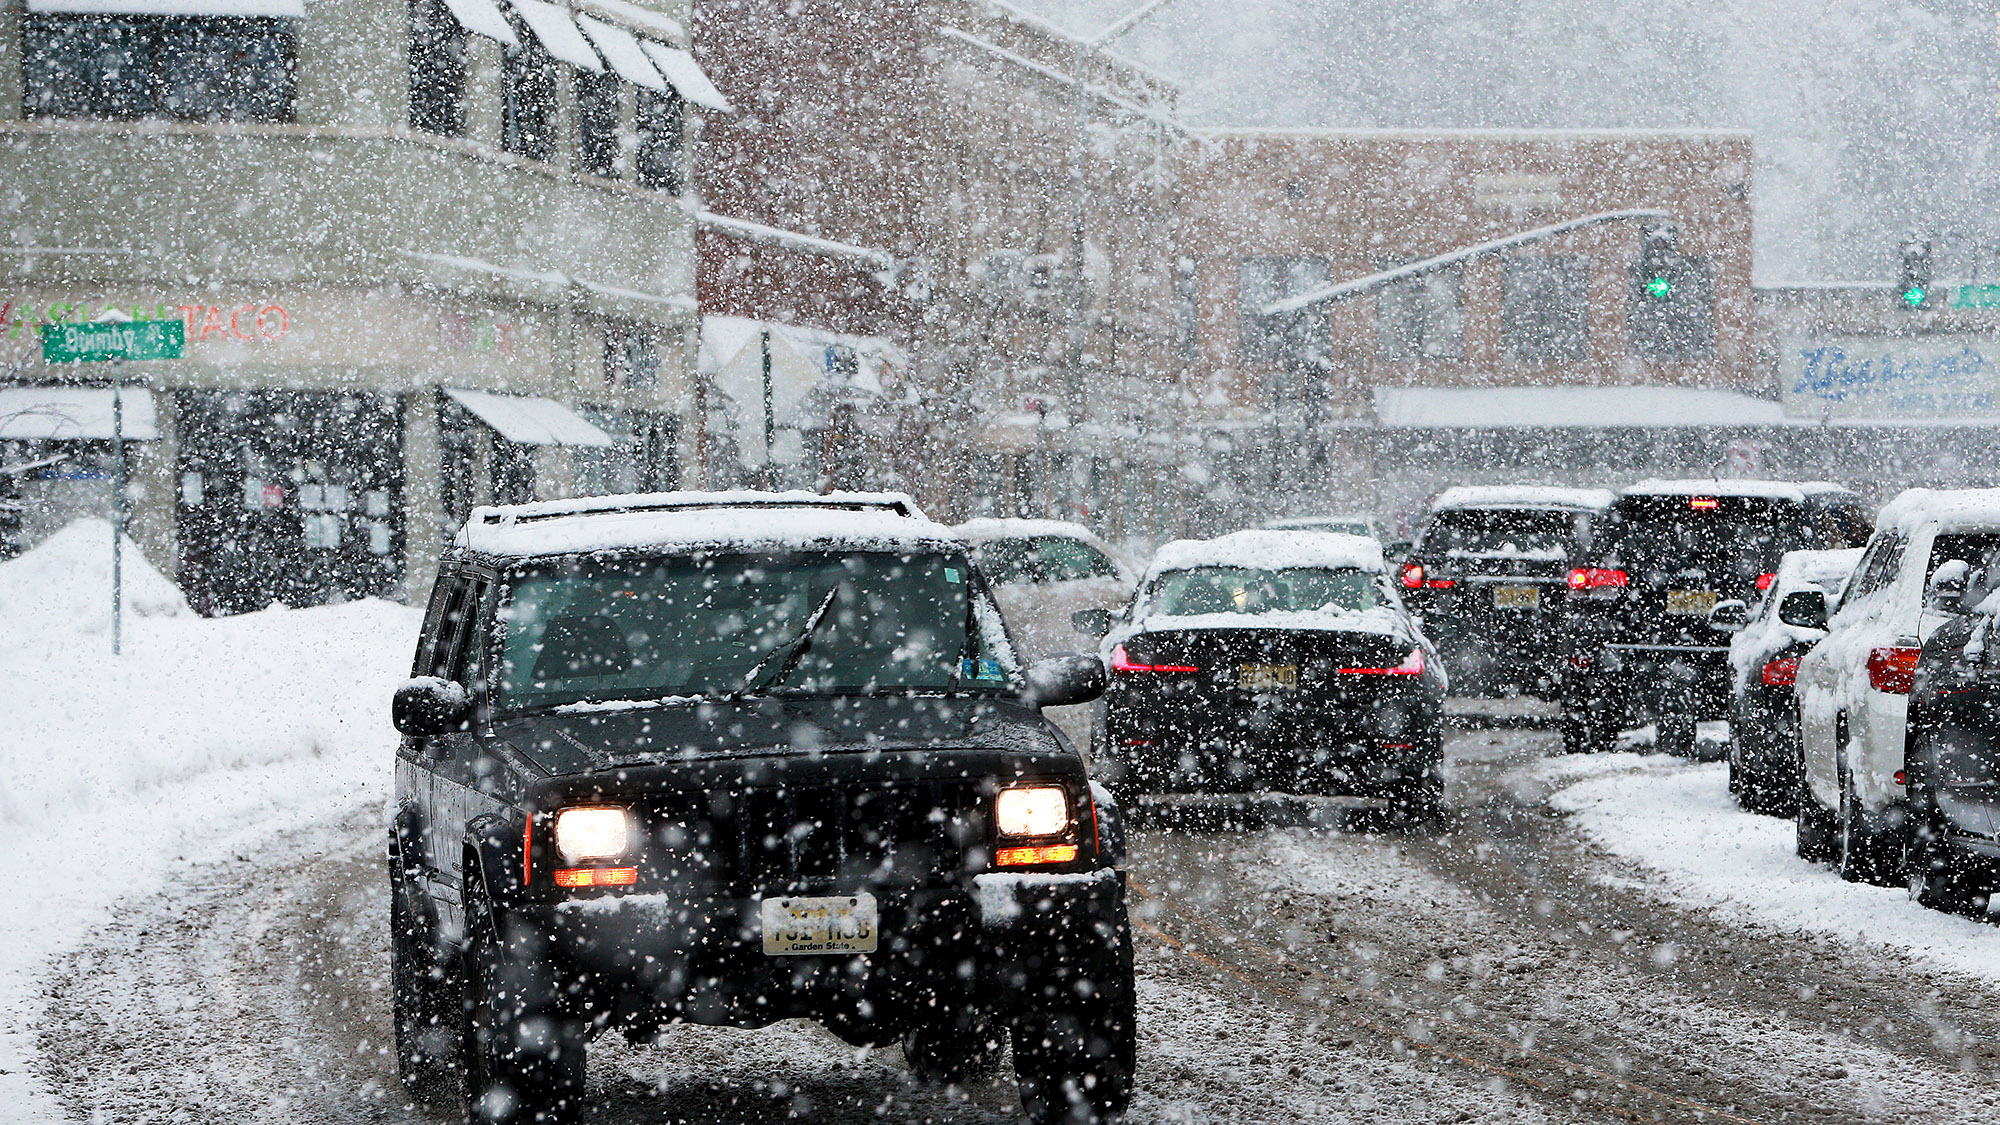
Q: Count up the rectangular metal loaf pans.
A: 0